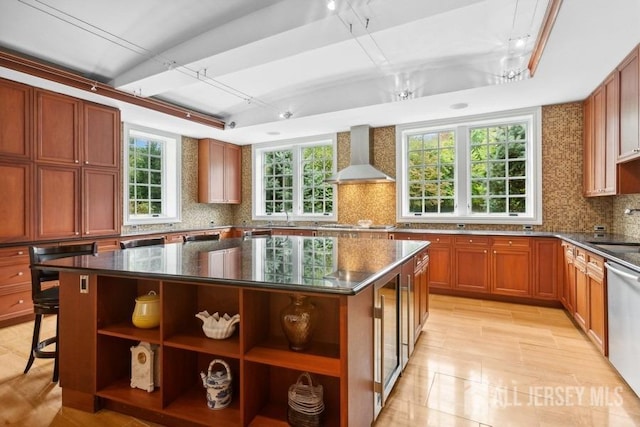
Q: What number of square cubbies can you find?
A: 6